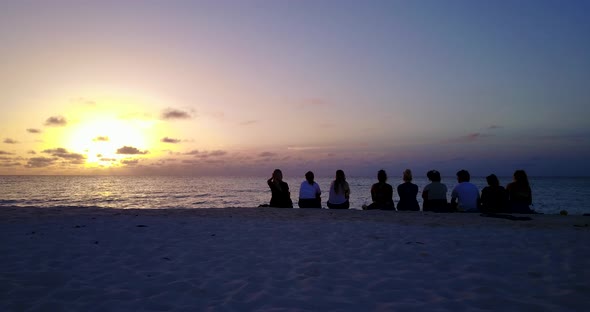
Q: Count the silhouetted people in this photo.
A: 9